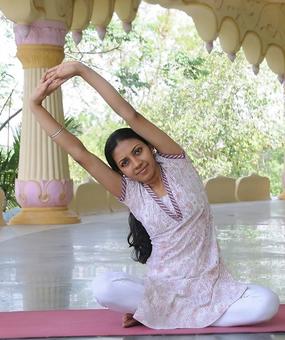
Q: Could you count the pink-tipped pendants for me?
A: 8